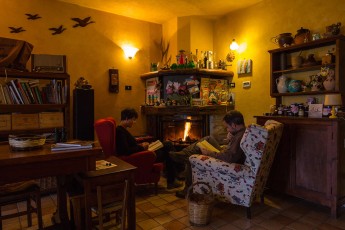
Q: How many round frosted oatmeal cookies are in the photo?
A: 0